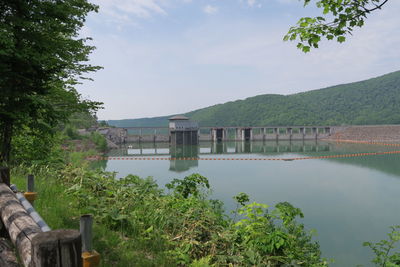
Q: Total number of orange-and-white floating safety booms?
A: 2